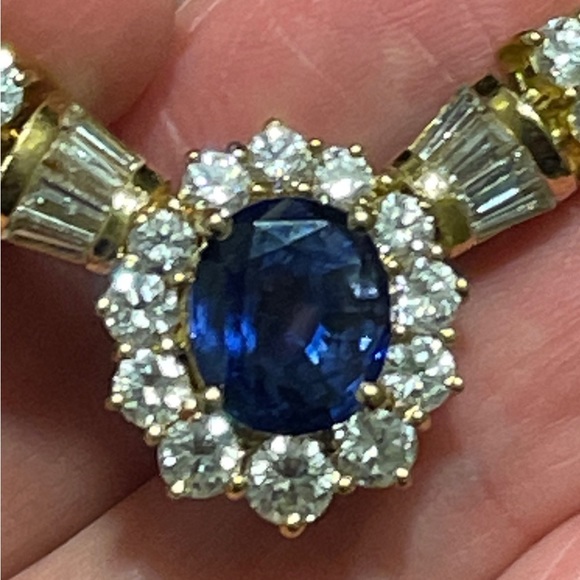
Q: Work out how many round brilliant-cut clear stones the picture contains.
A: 14